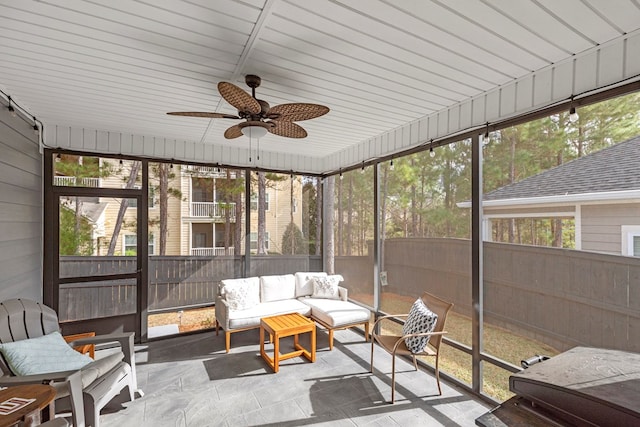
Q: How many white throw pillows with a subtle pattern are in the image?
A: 2